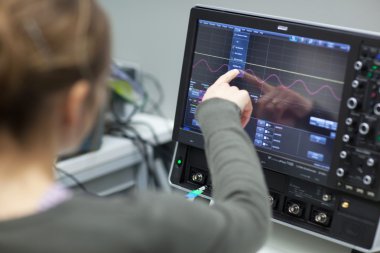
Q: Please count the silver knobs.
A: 11